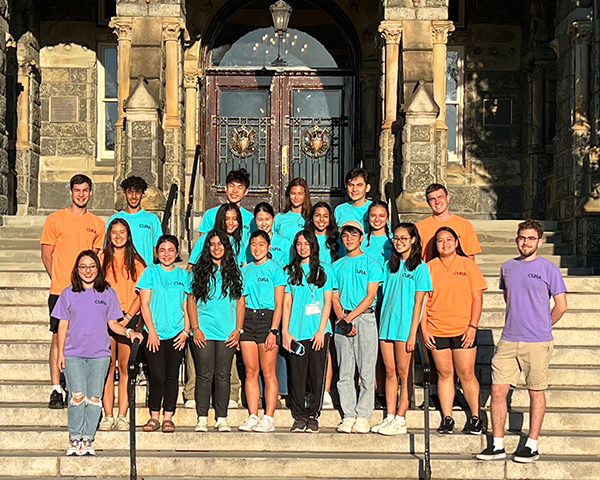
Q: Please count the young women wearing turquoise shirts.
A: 10